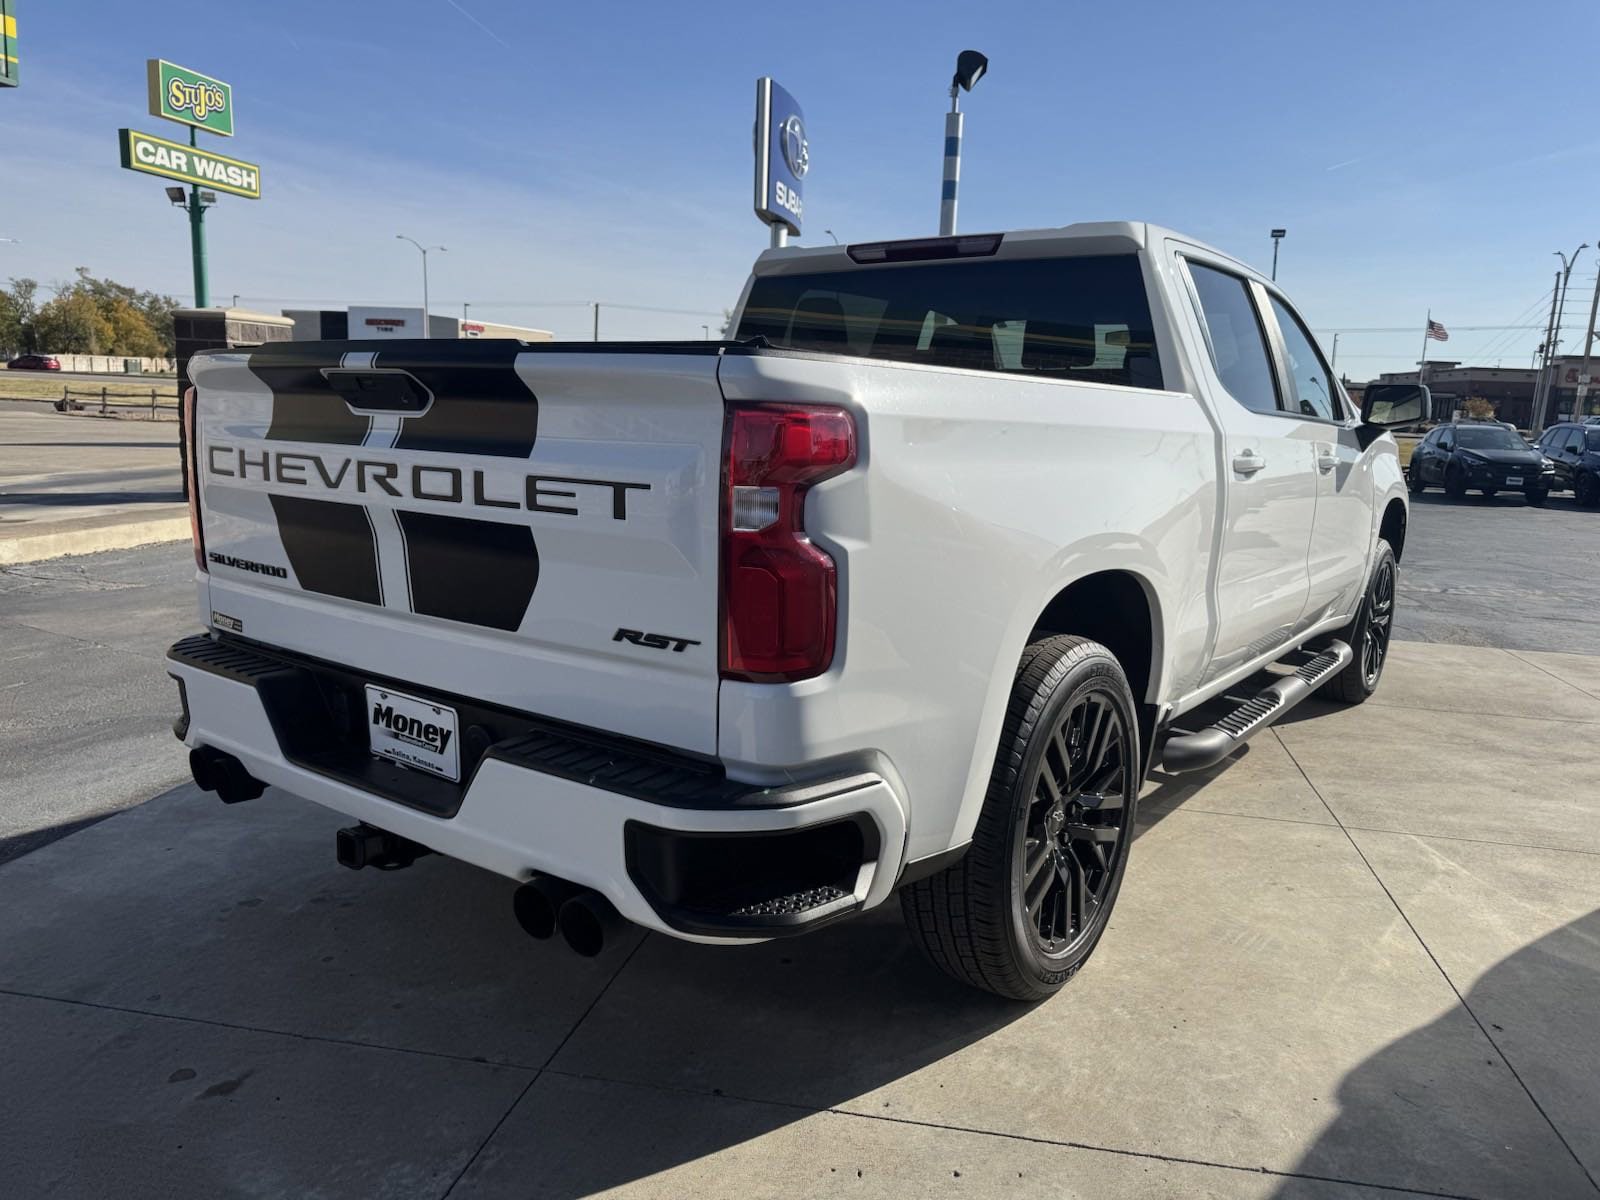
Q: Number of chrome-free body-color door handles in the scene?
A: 2